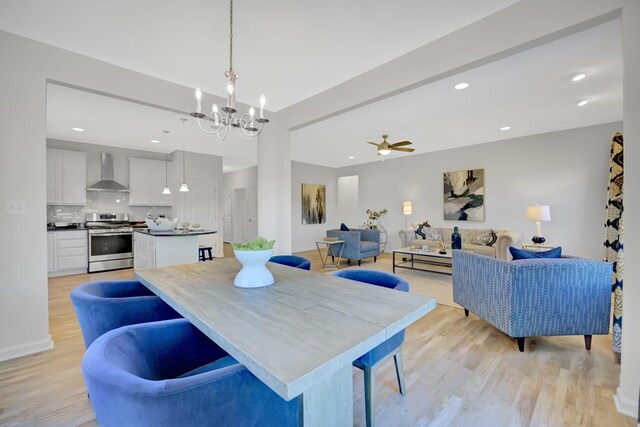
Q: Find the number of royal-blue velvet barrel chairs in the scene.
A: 4